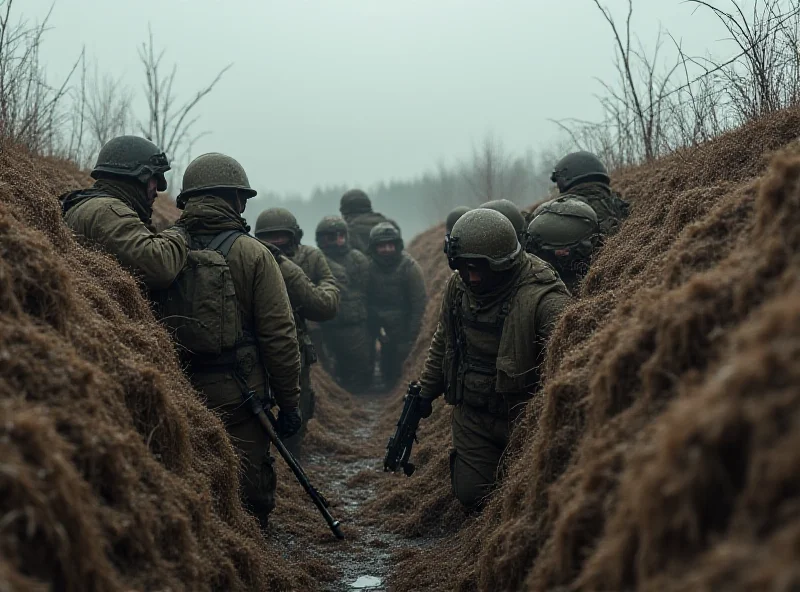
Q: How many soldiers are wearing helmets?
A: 11